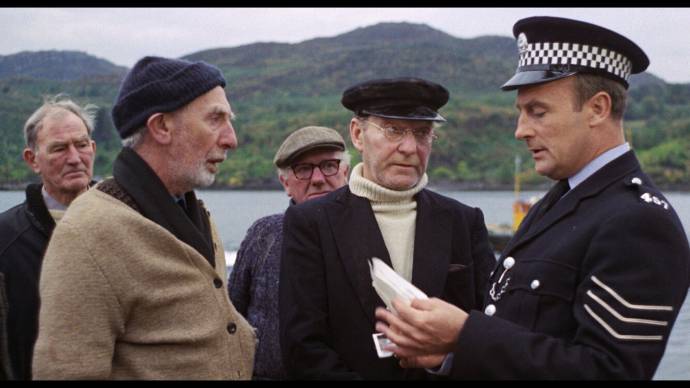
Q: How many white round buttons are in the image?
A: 4